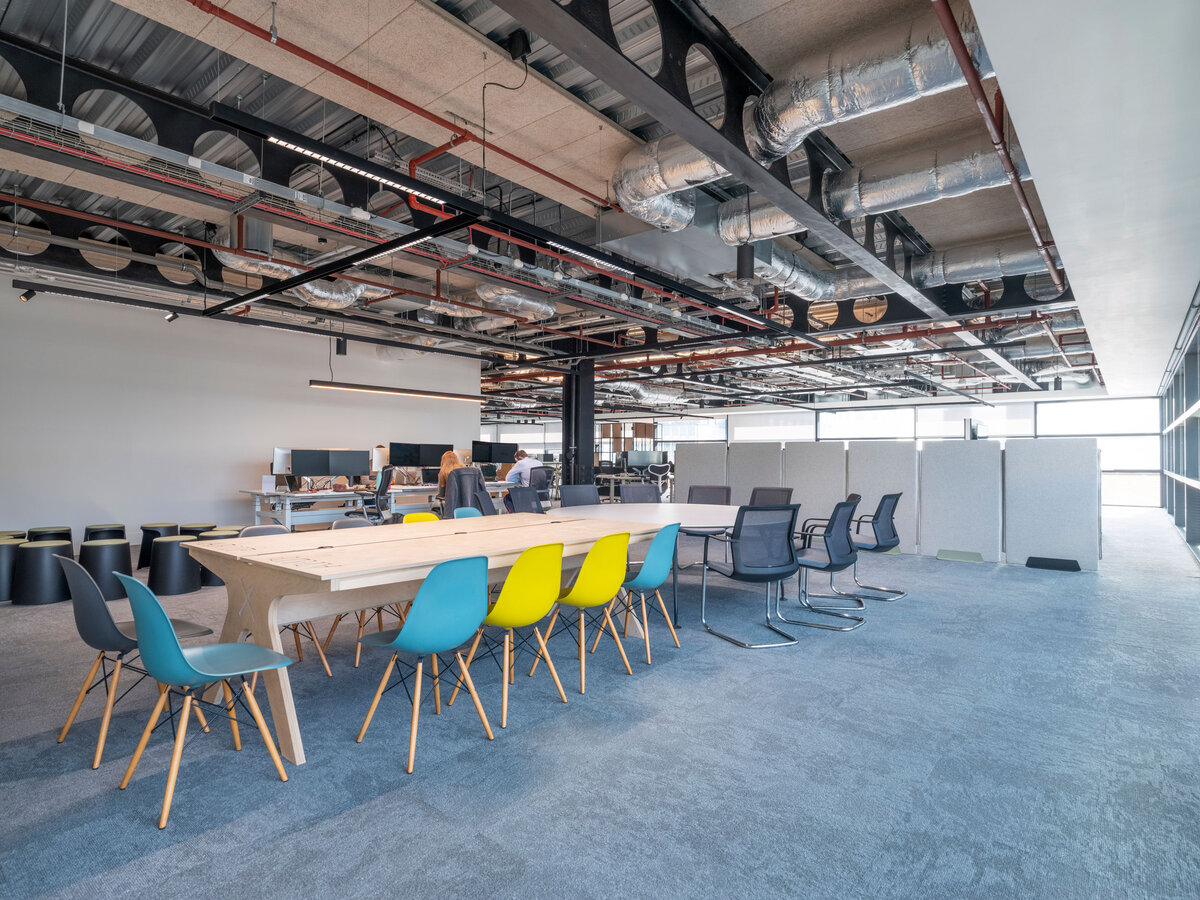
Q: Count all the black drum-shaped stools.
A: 12